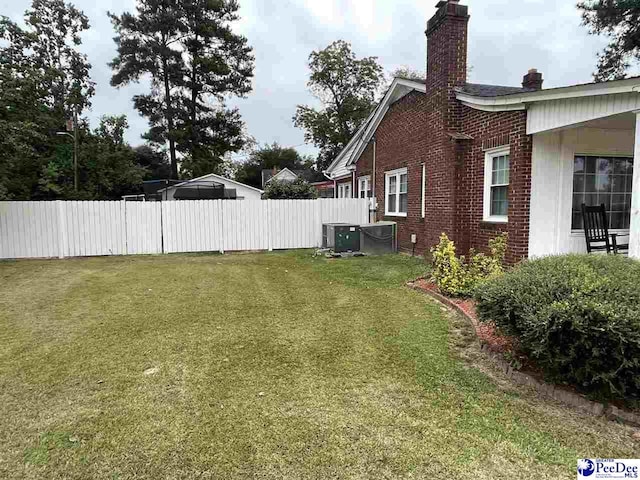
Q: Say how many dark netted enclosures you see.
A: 1